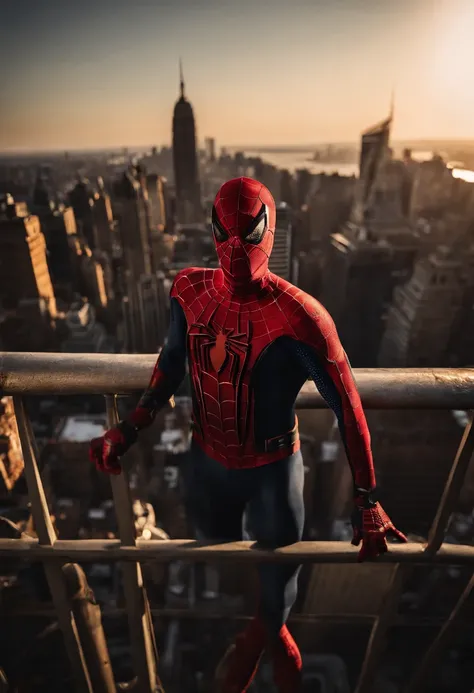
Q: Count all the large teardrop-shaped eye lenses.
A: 2